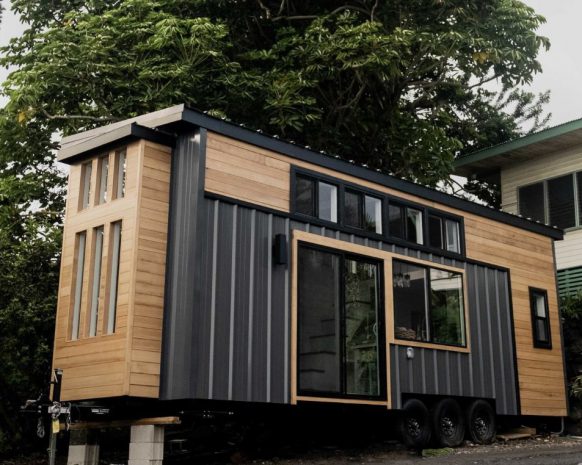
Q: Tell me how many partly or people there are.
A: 0